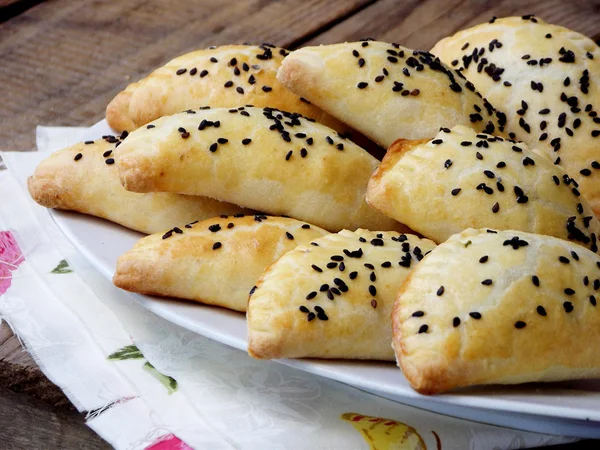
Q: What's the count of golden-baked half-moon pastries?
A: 9